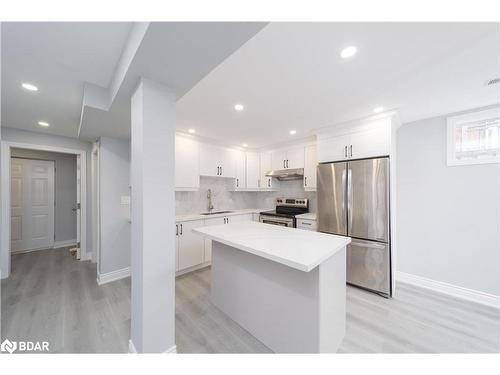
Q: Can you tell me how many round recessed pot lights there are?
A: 8